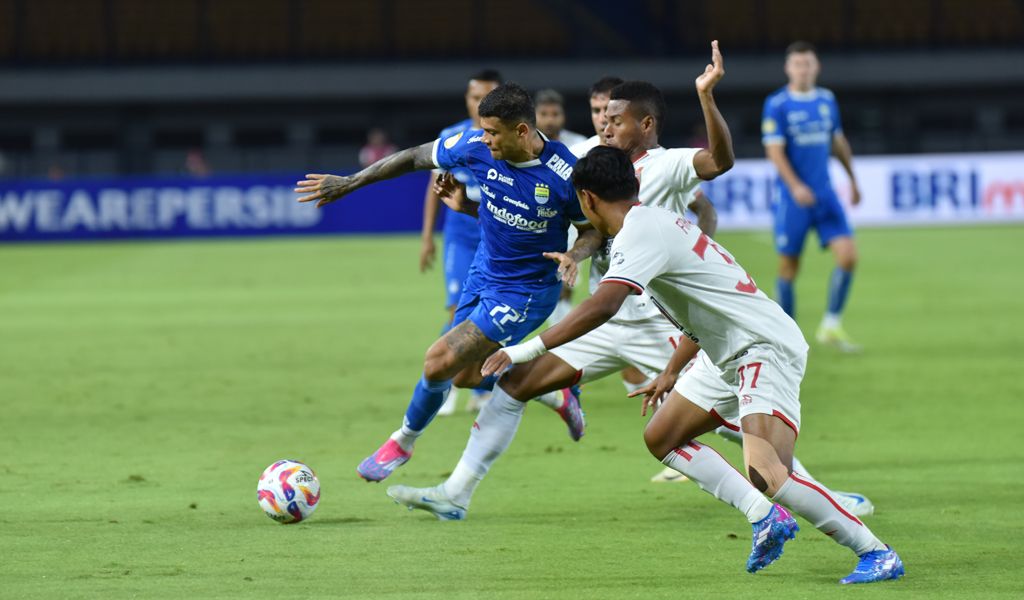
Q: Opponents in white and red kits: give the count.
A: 4